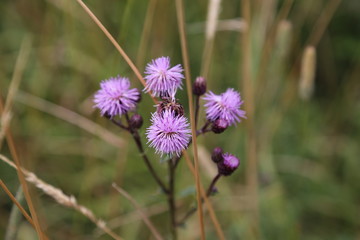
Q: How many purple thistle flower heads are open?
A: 4